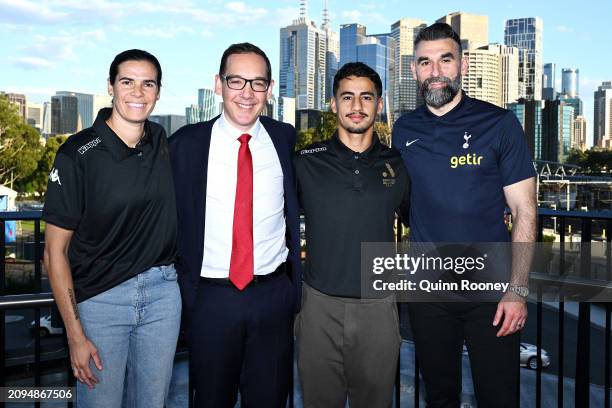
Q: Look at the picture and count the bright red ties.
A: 1